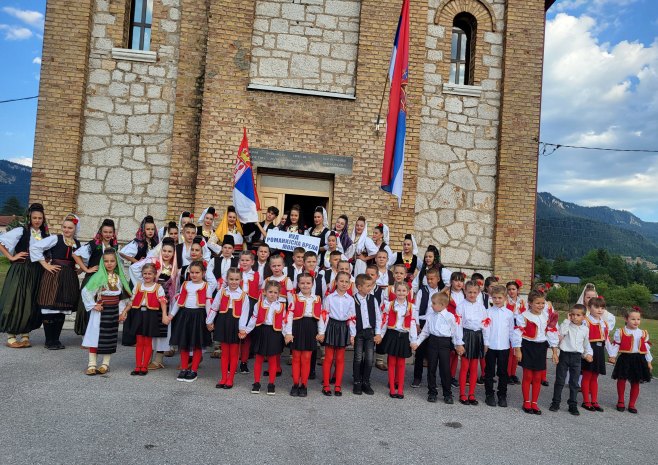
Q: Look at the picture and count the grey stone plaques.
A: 1